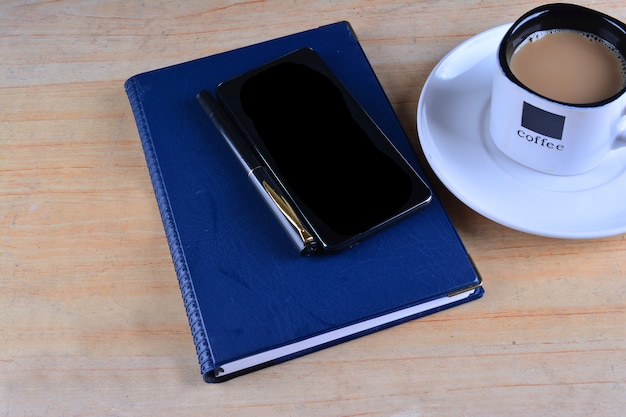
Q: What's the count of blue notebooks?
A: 1